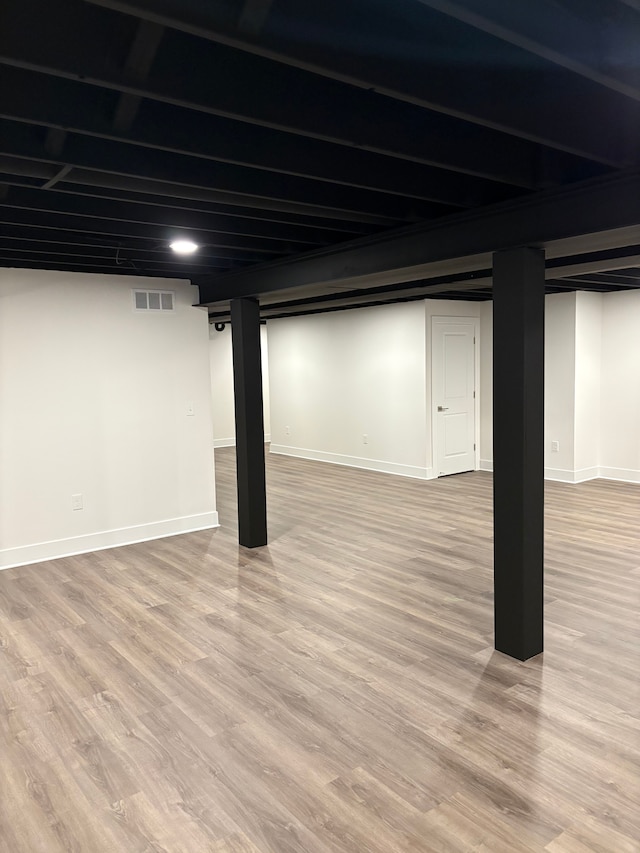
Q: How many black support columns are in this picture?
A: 2